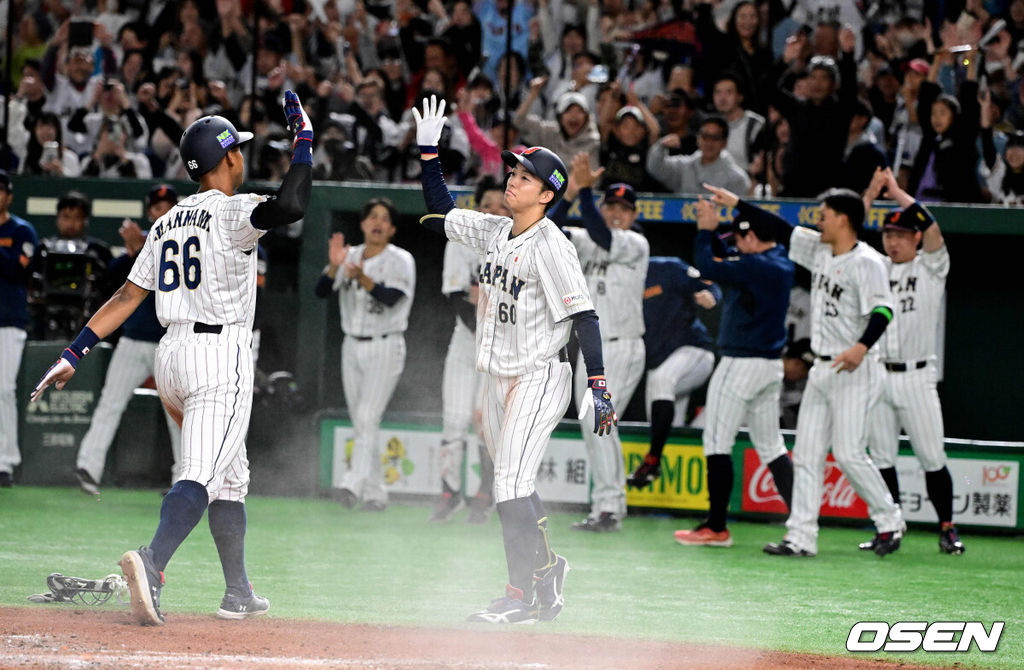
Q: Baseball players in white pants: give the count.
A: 11